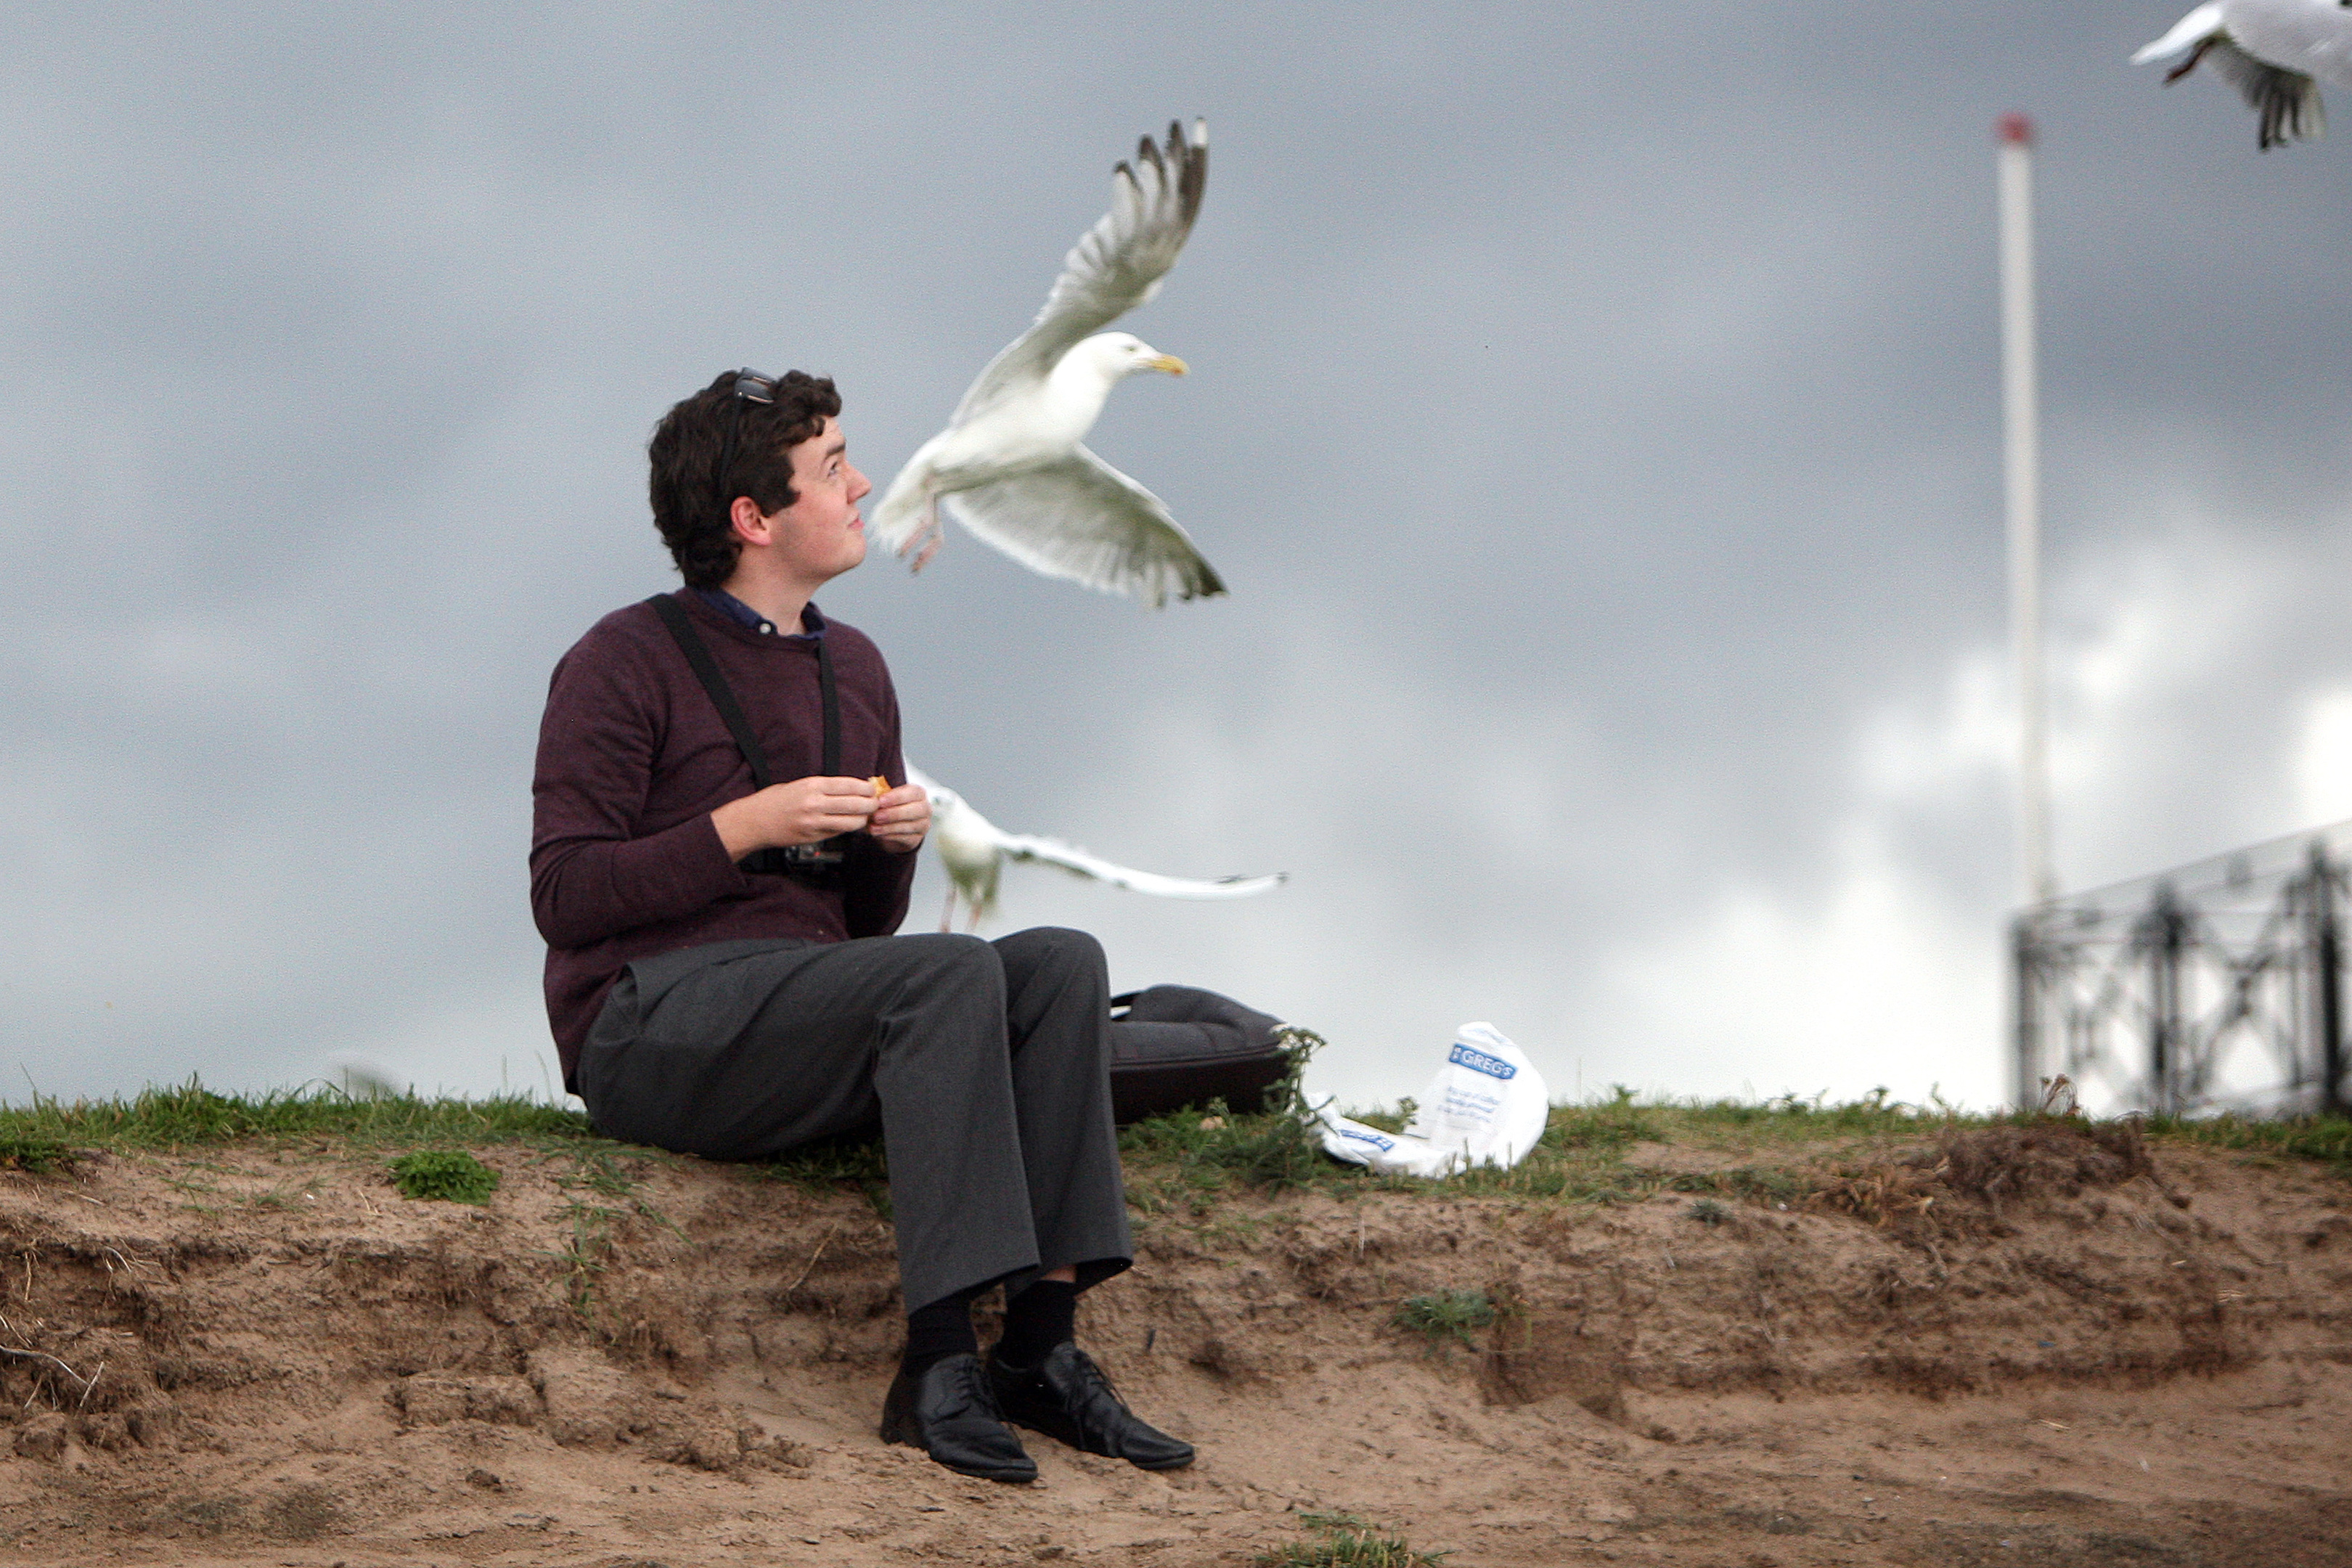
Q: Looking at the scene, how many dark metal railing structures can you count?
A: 1